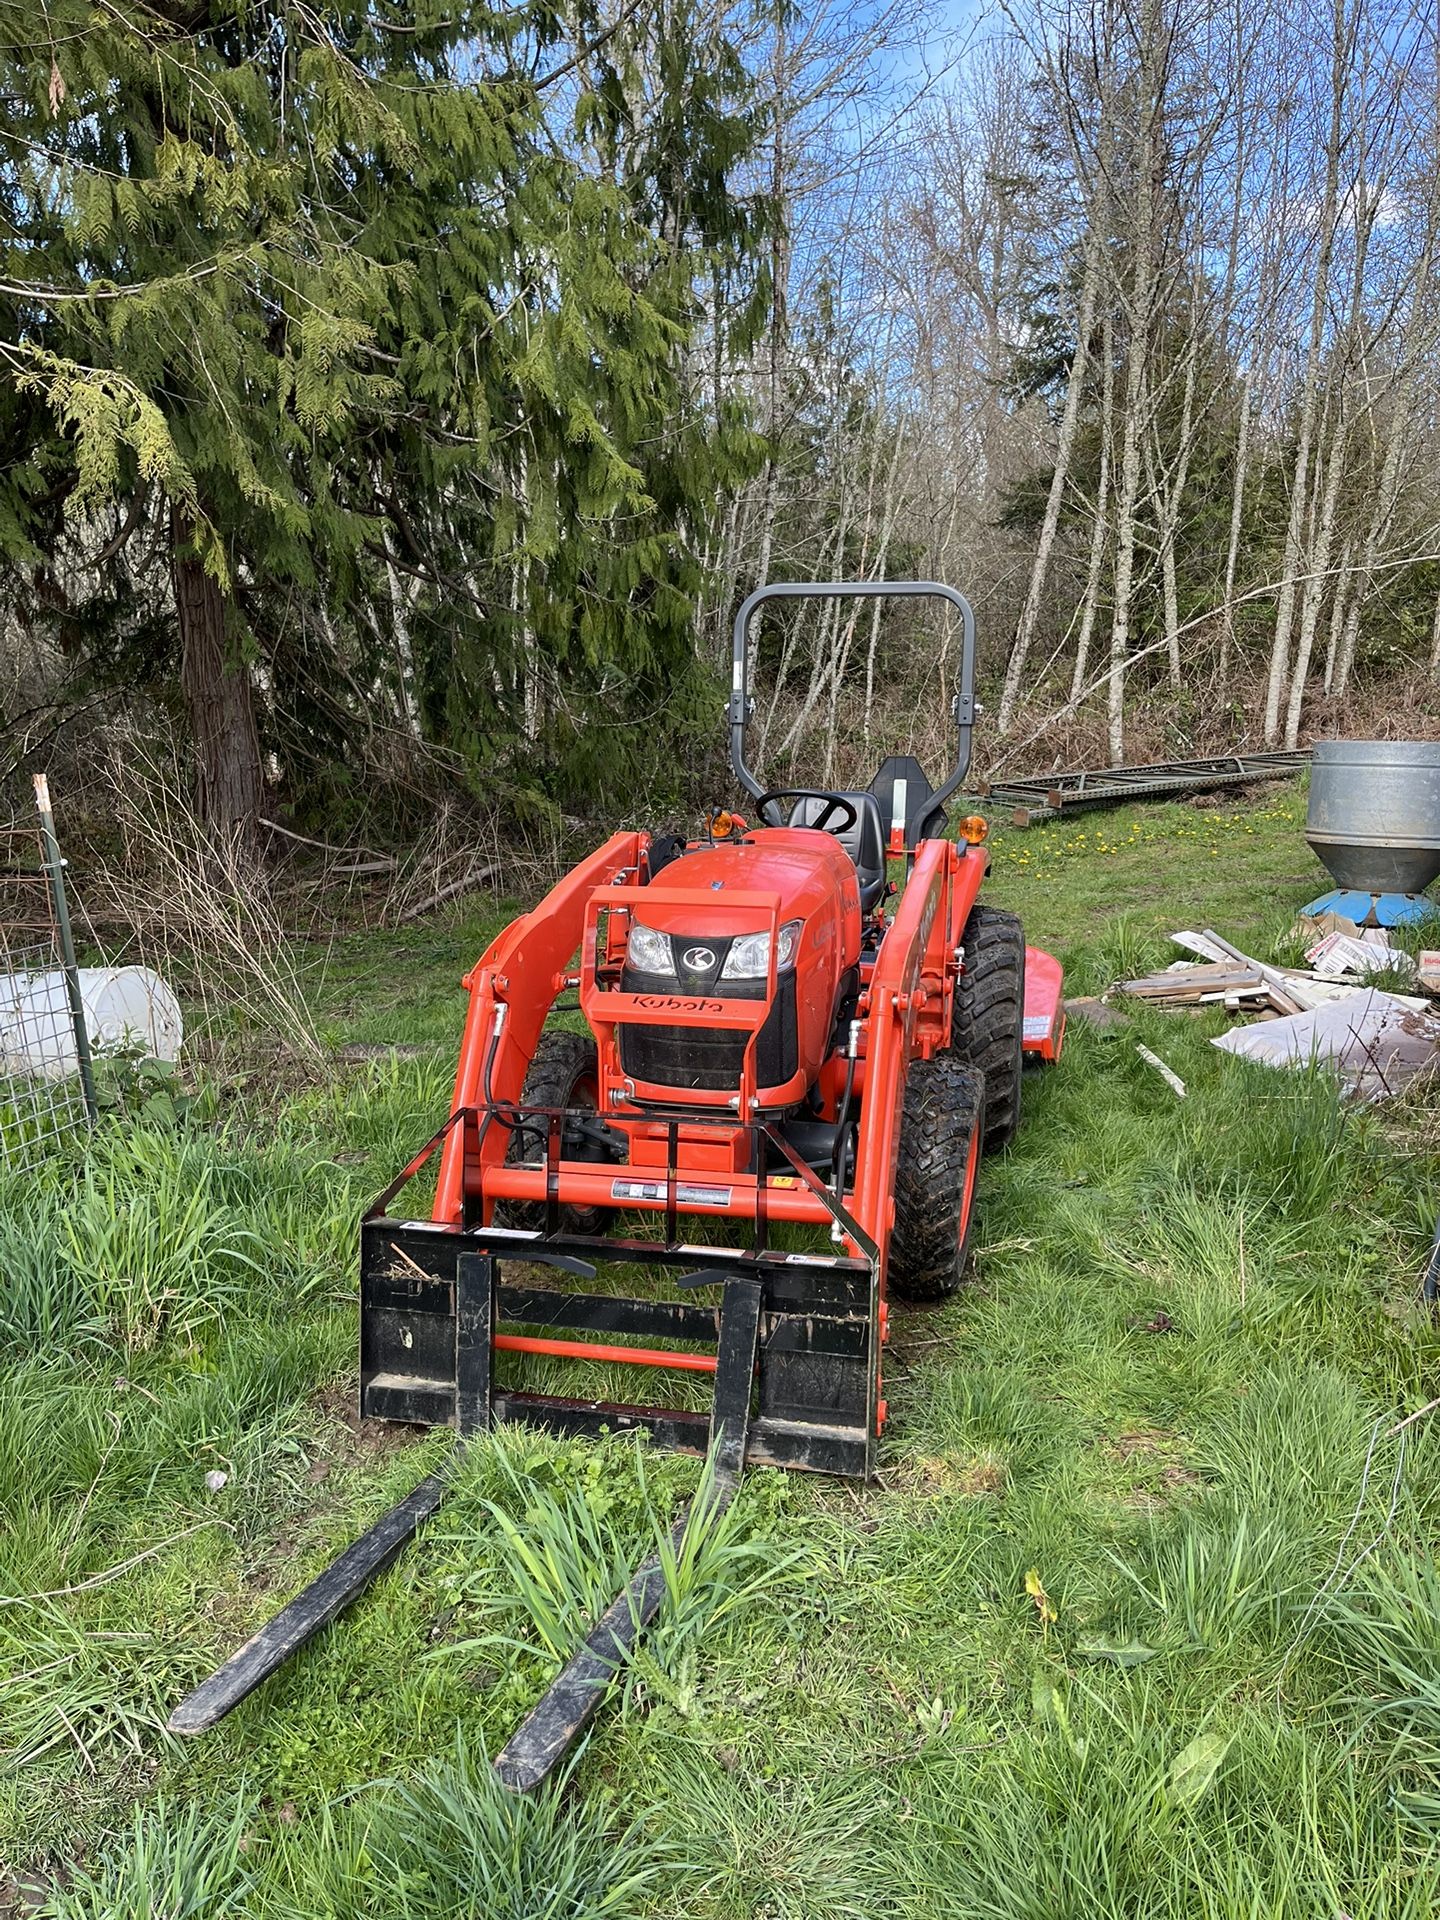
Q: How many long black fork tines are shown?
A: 2